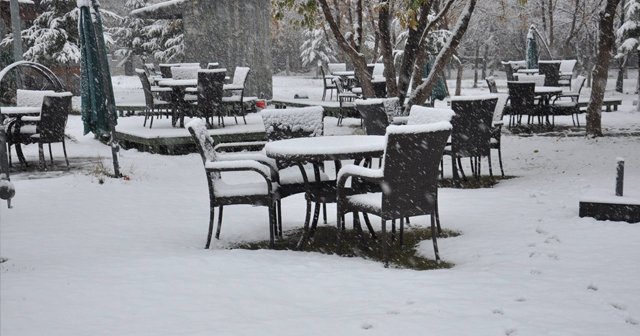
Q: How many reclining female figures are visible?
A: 0